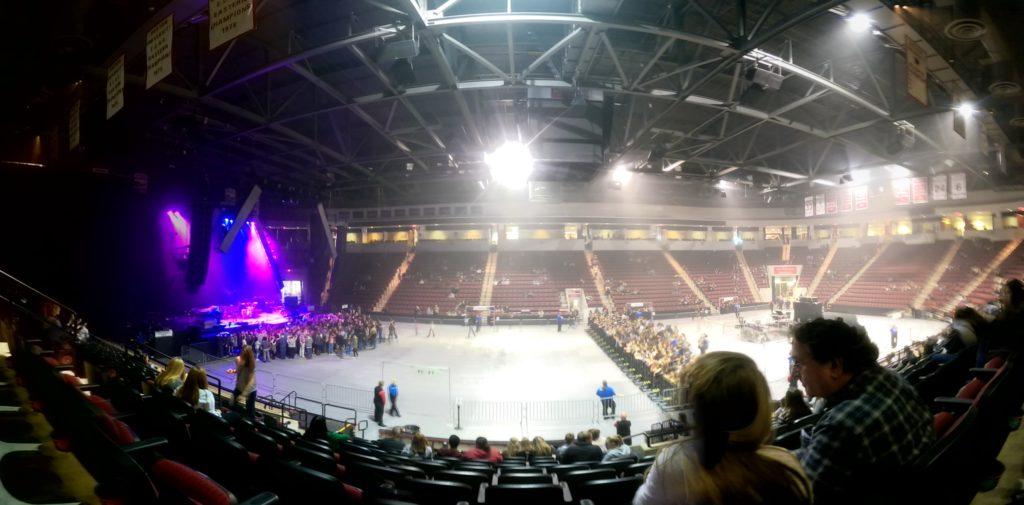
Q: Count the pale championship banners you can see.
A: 4